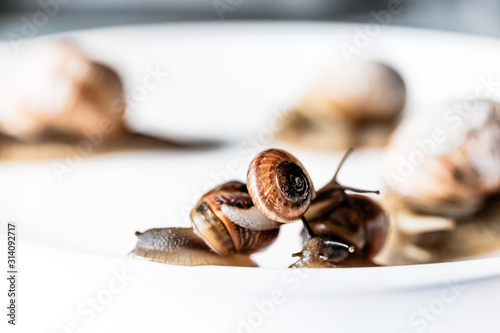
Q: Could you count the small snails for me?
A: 3